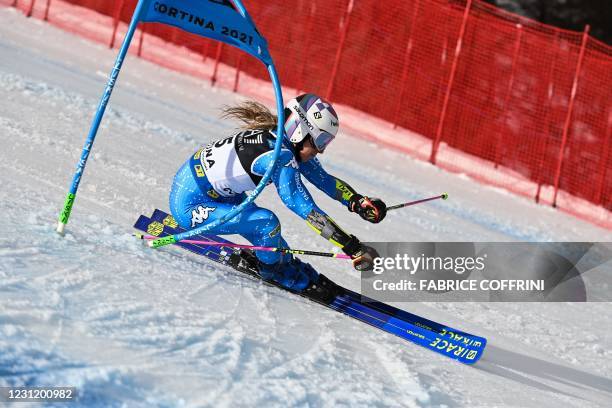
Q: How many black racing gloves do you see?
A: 2